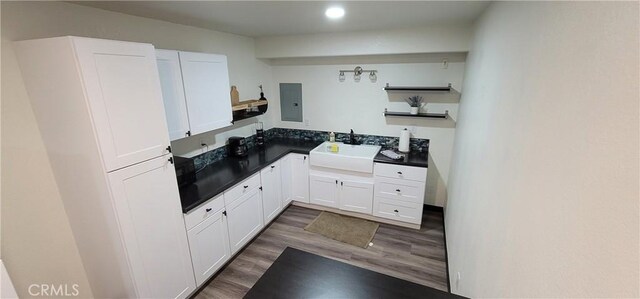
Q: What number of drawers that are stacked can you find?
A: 3